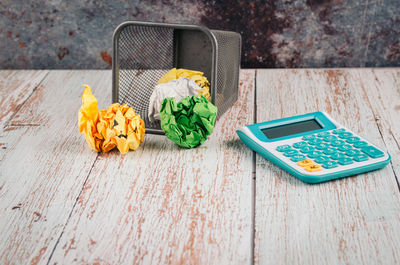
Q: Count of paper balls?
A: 4